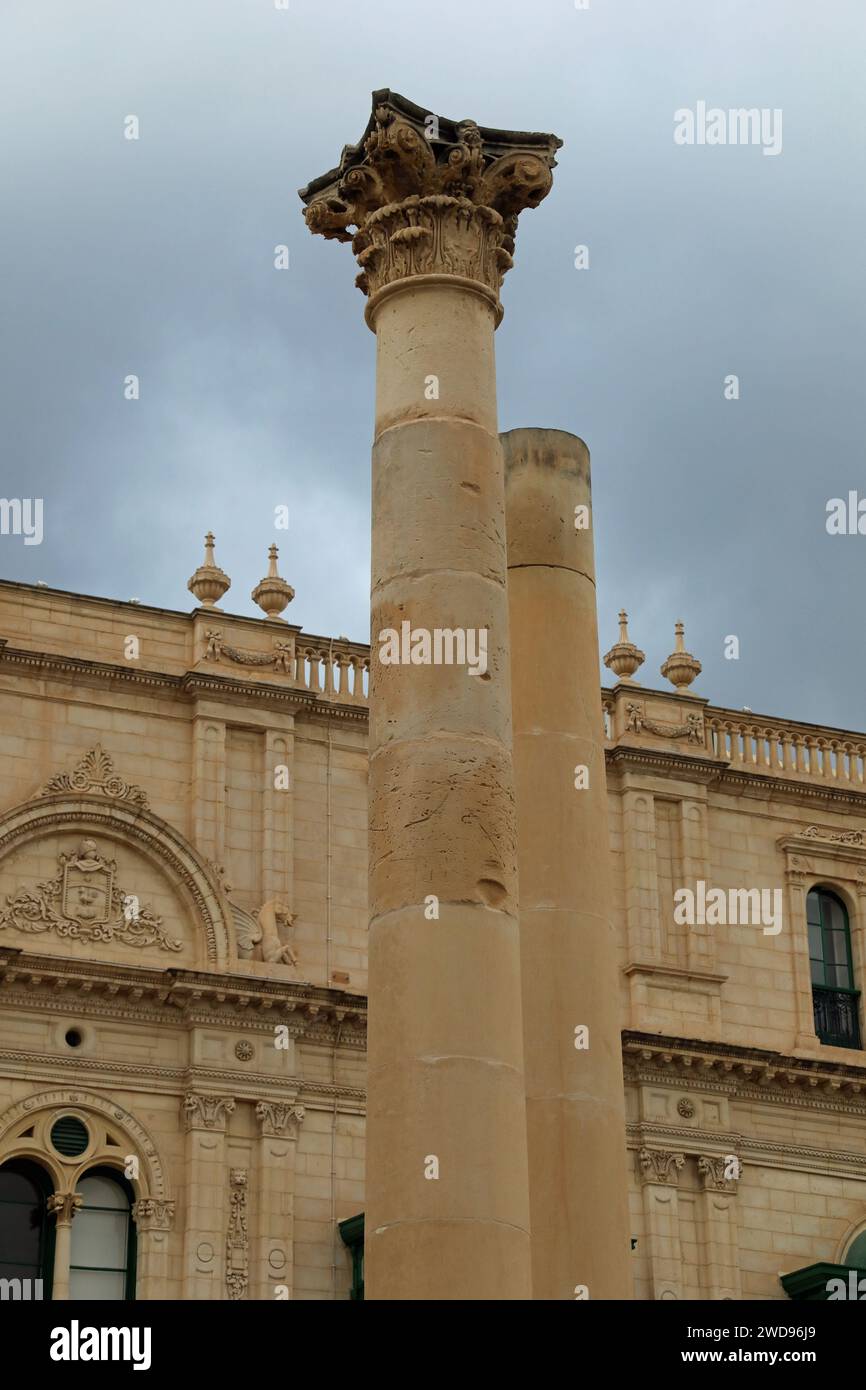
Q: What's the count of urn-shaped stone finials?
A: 4